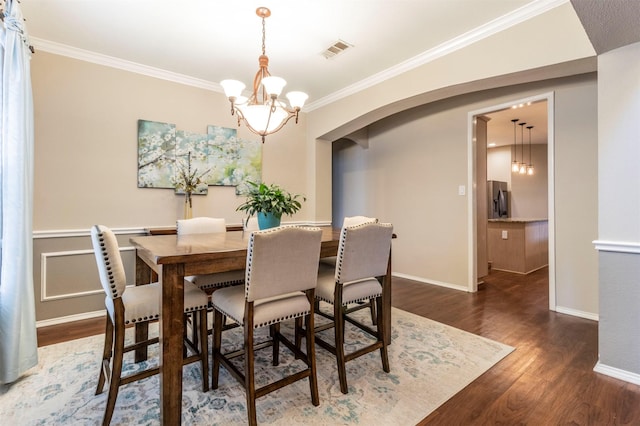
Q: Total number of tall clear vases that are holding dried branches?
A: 1